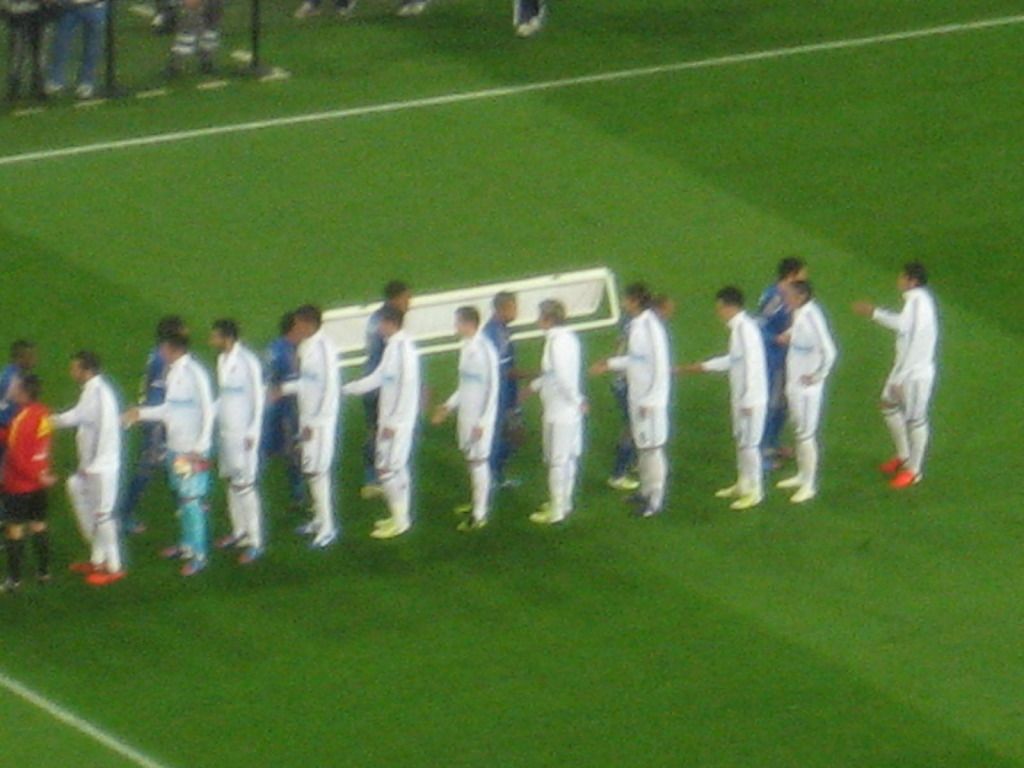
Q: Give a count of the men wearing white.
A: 11